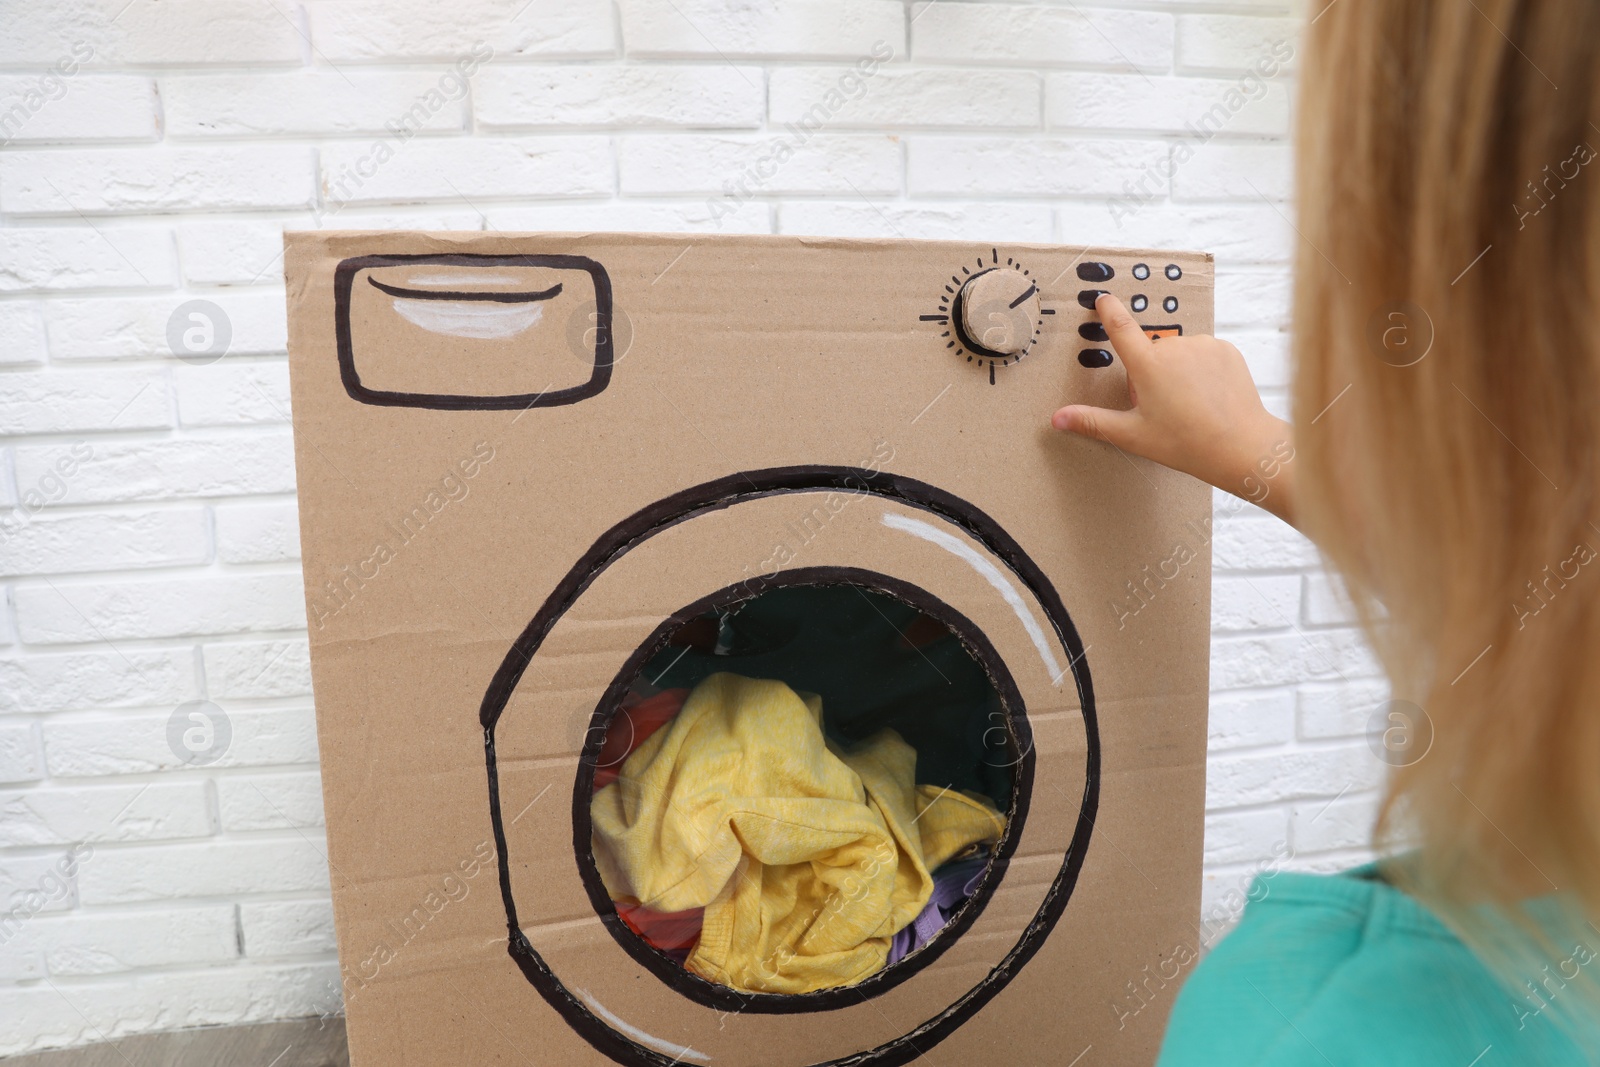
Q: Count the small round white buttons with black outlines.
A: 4